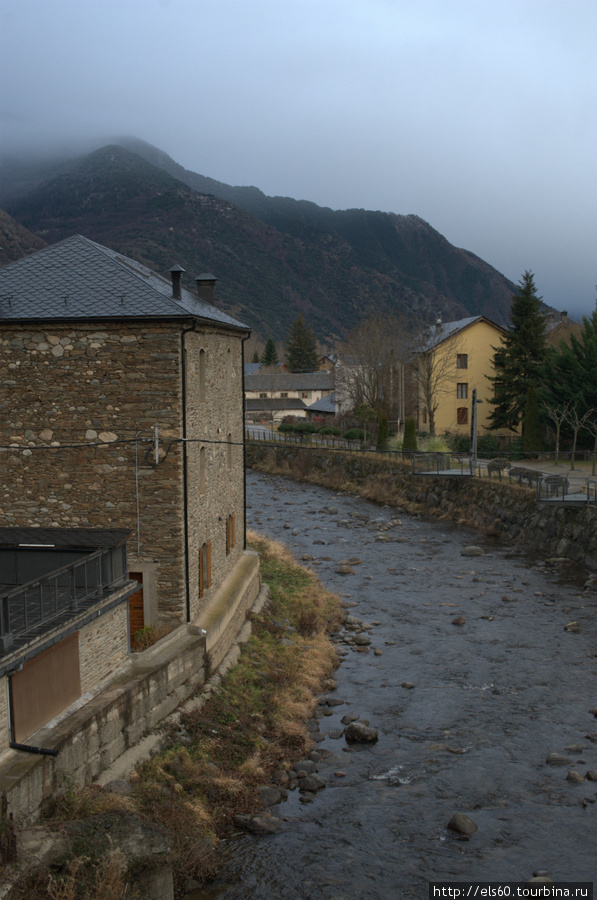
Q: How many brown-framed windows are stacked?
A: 3